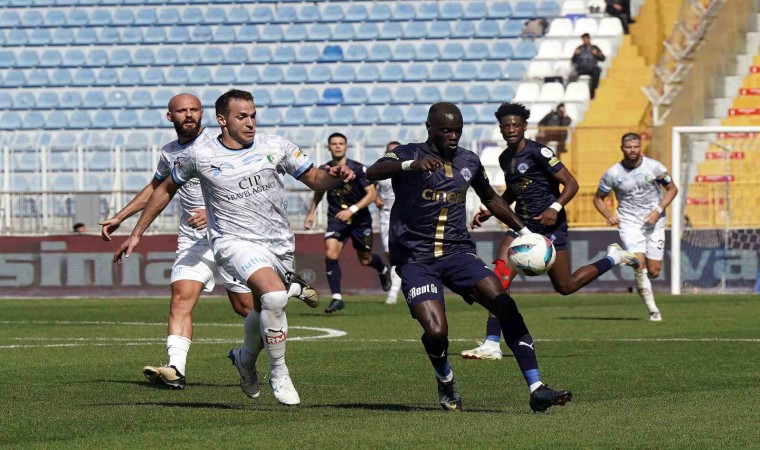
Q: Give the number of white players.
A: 4